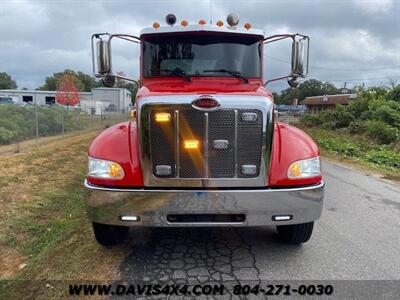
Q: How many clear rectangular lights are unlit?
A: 4